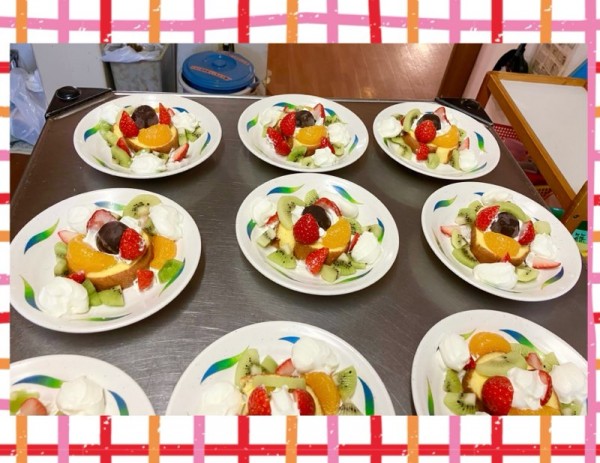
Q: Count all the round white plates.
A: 9